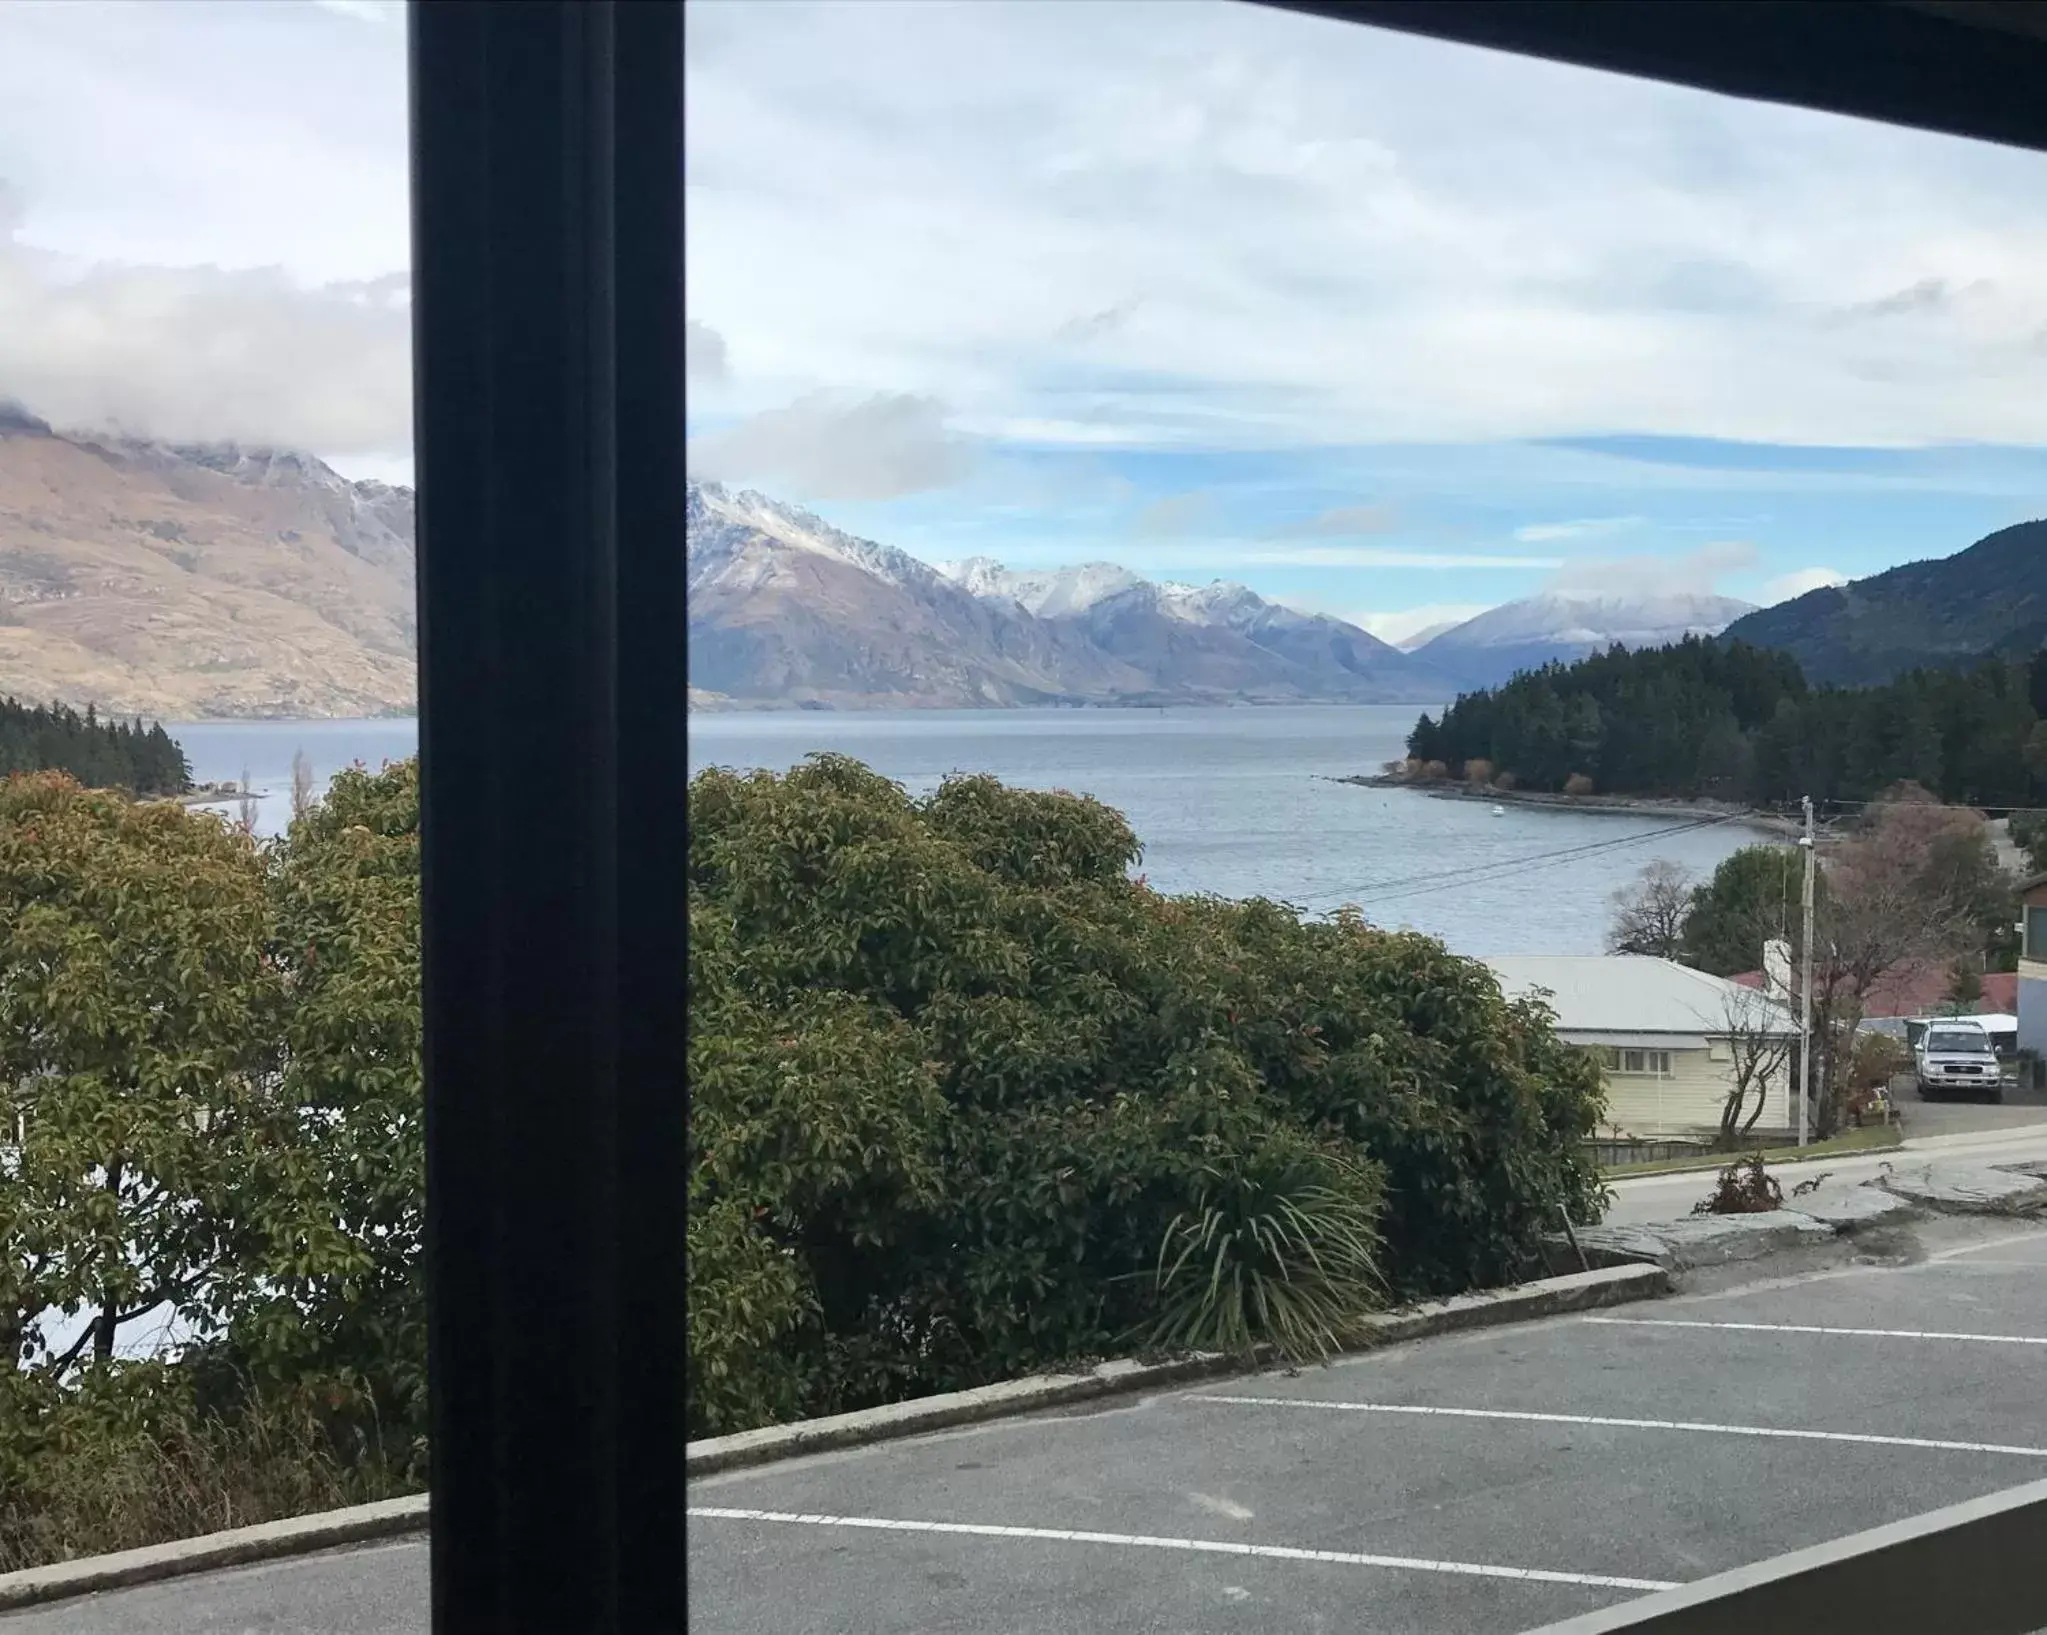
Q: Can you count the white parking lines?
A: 3